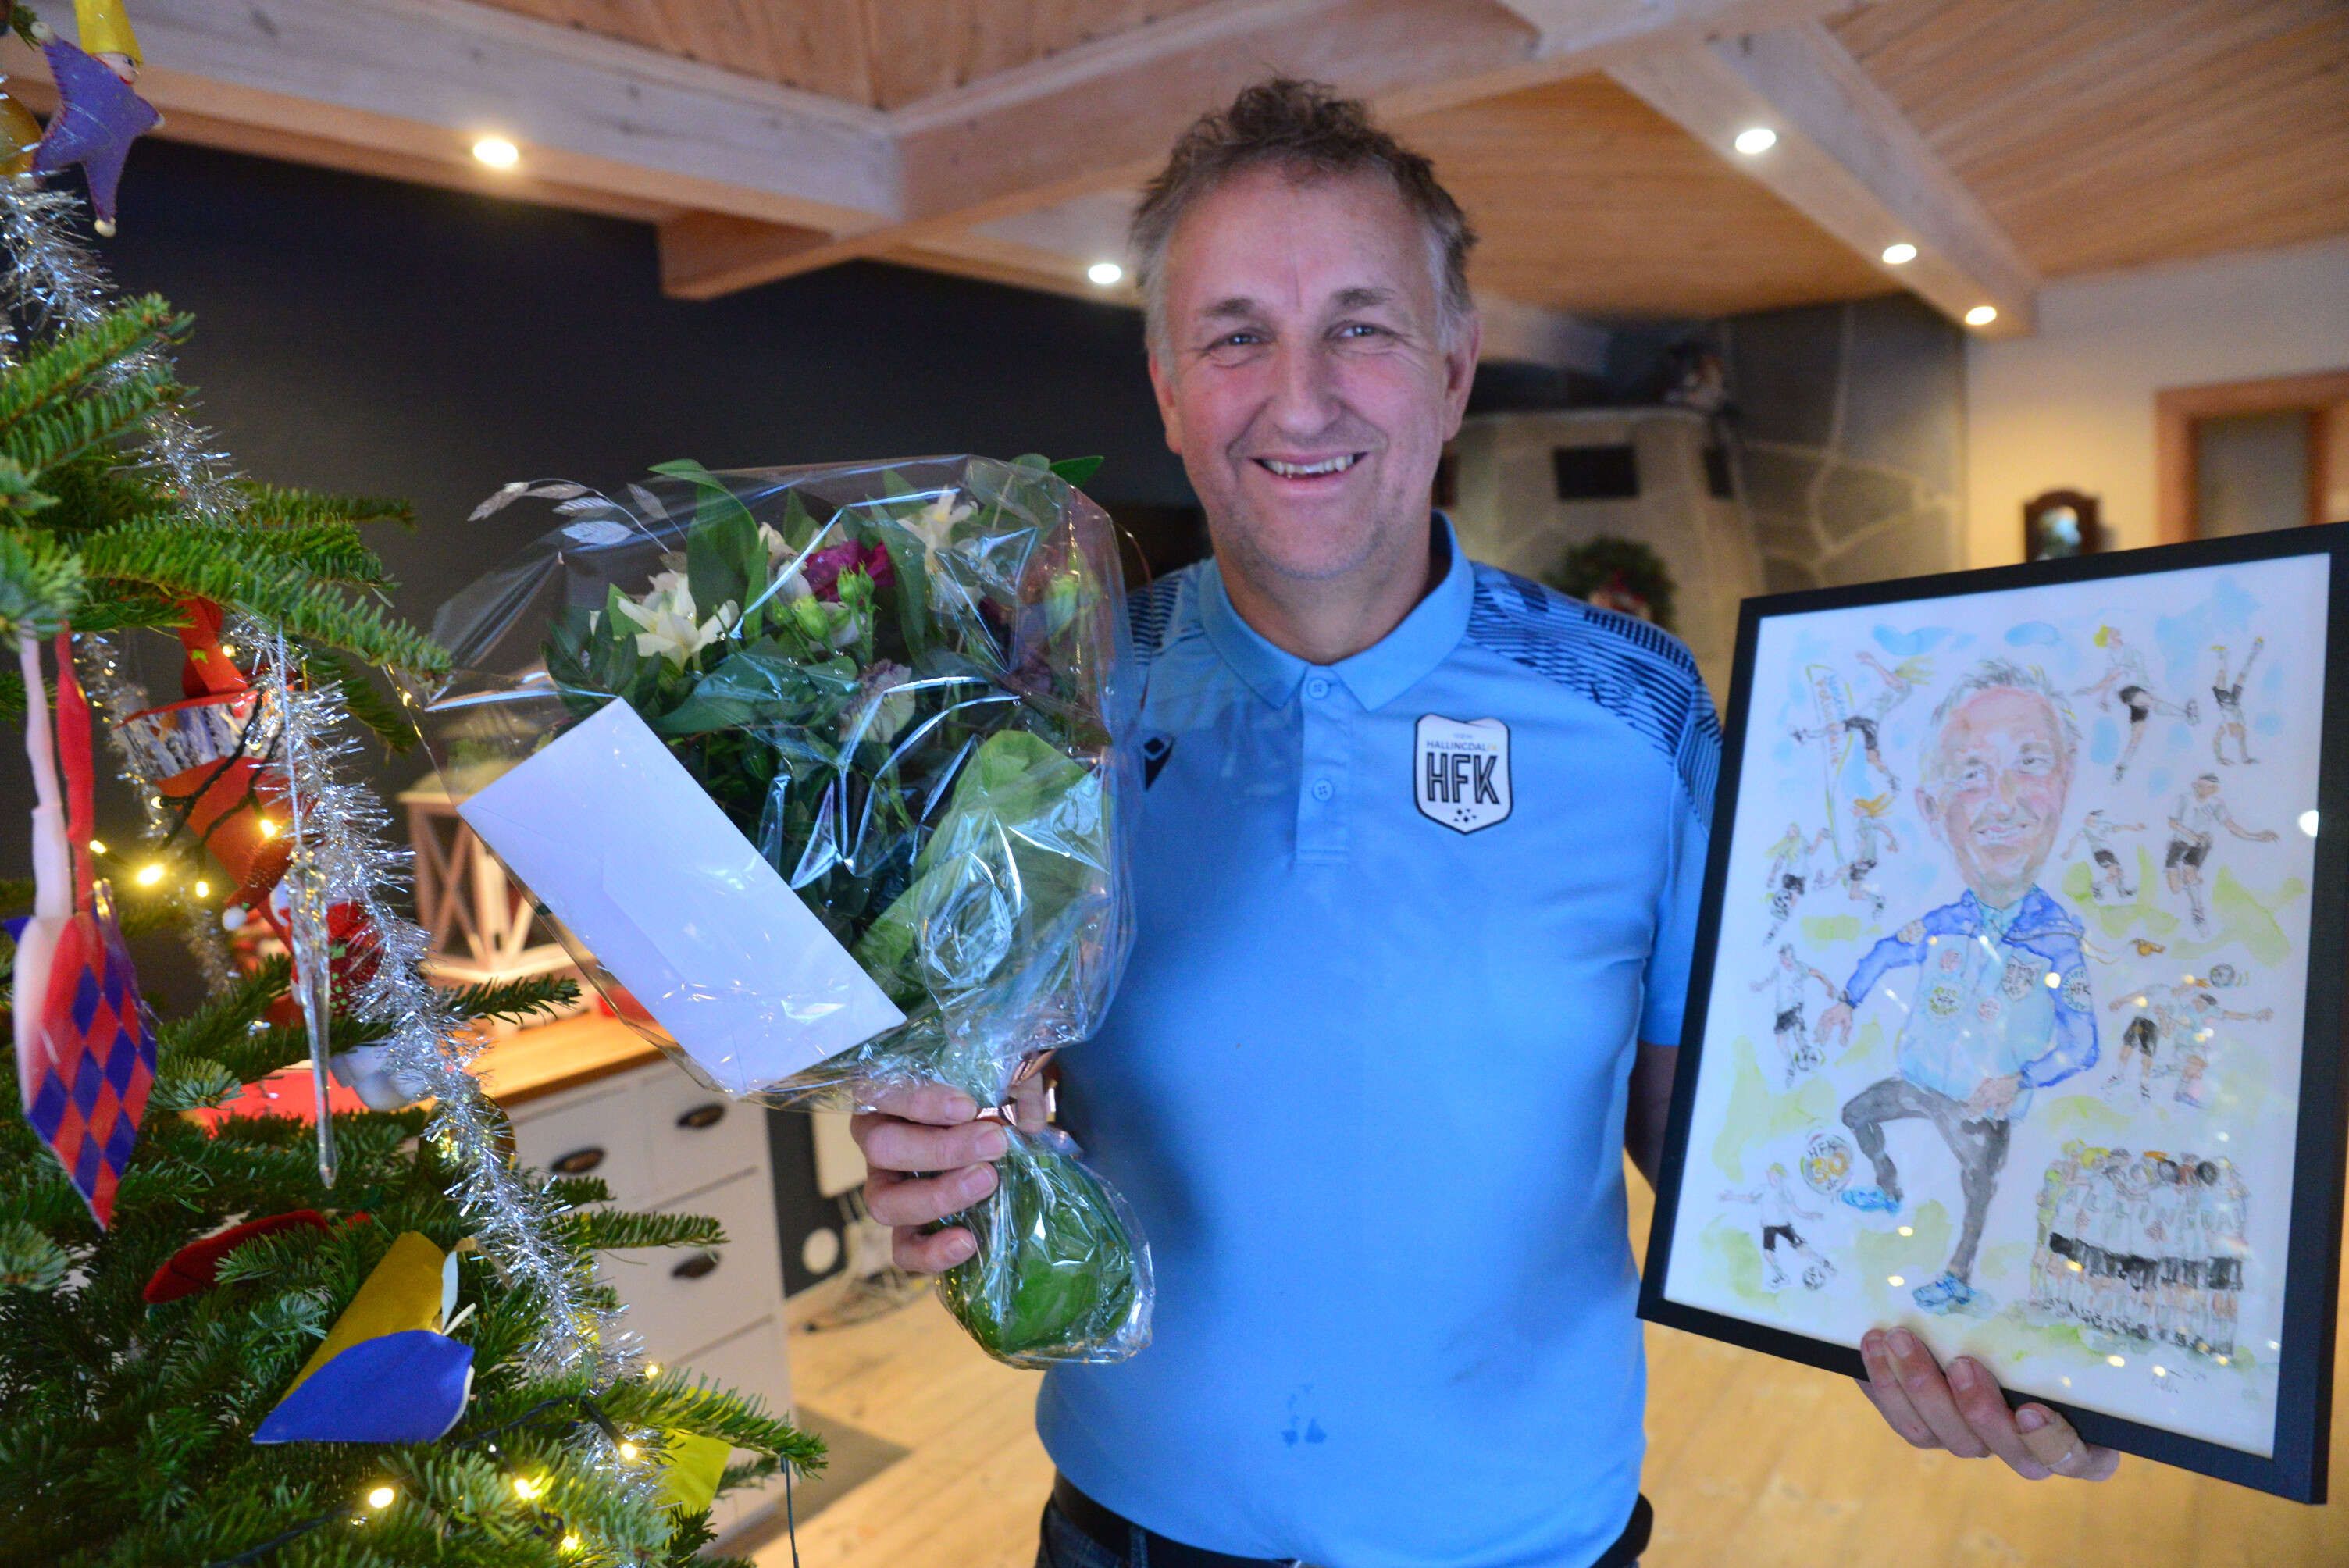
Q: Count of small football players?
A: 11